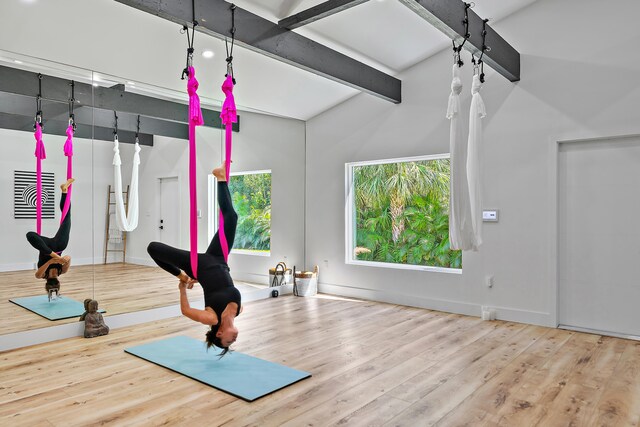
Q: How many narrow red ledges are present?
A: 0